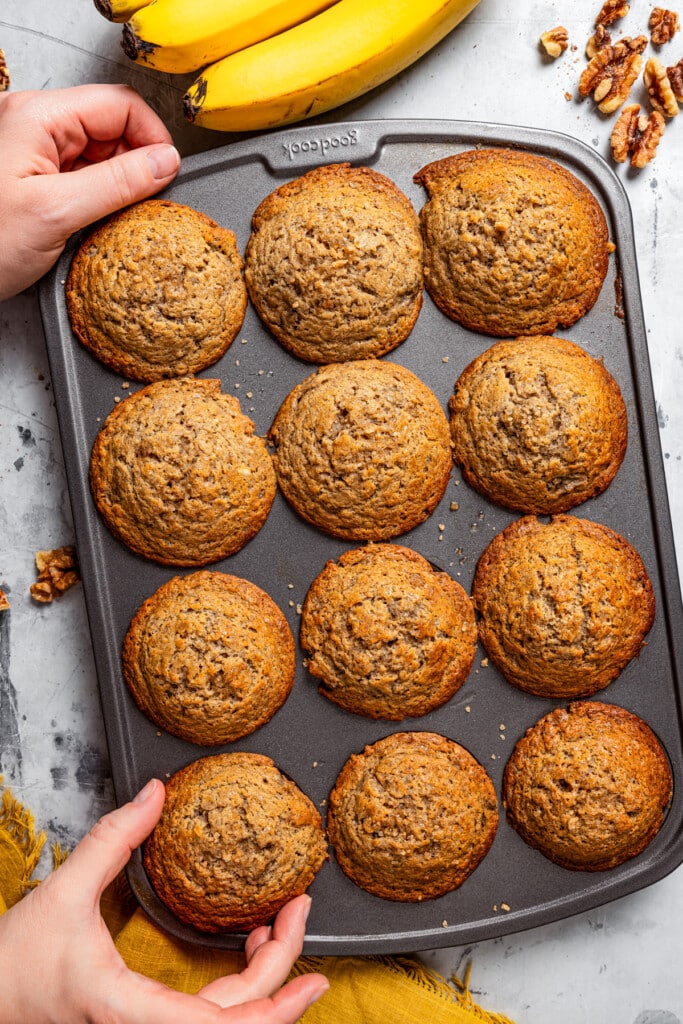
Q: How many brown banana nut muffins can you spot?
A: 12